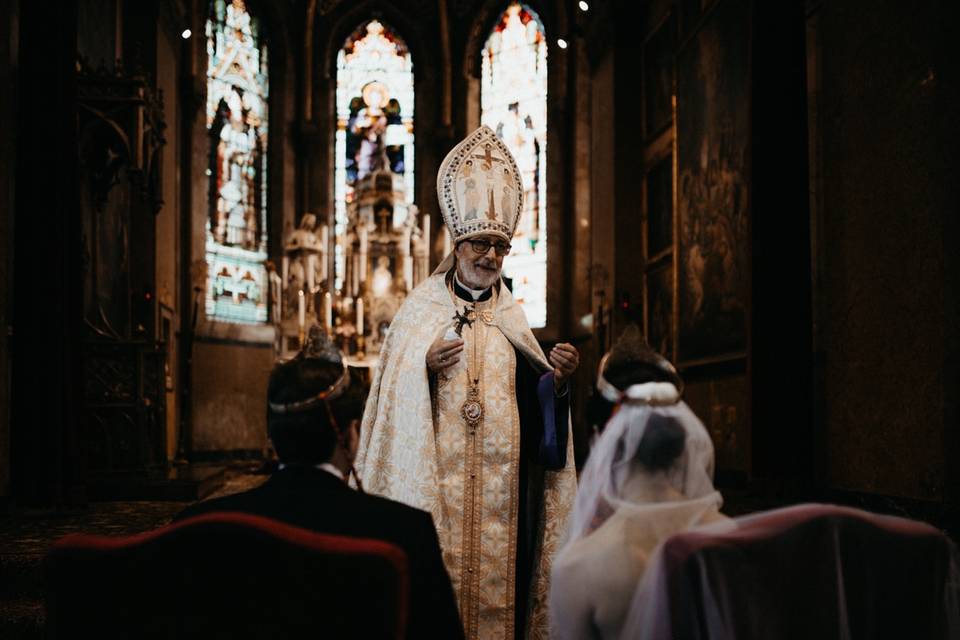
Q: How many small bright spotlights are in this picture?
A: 3